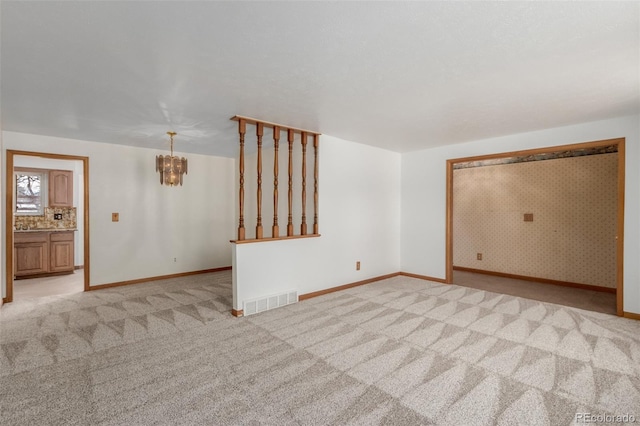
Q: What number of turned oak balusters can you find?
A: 6